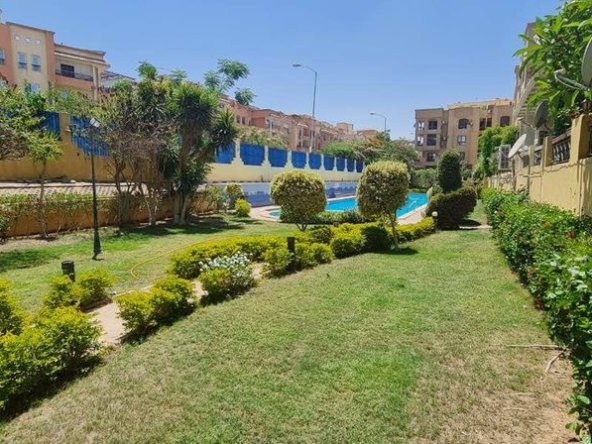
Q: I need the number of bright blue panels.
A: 11